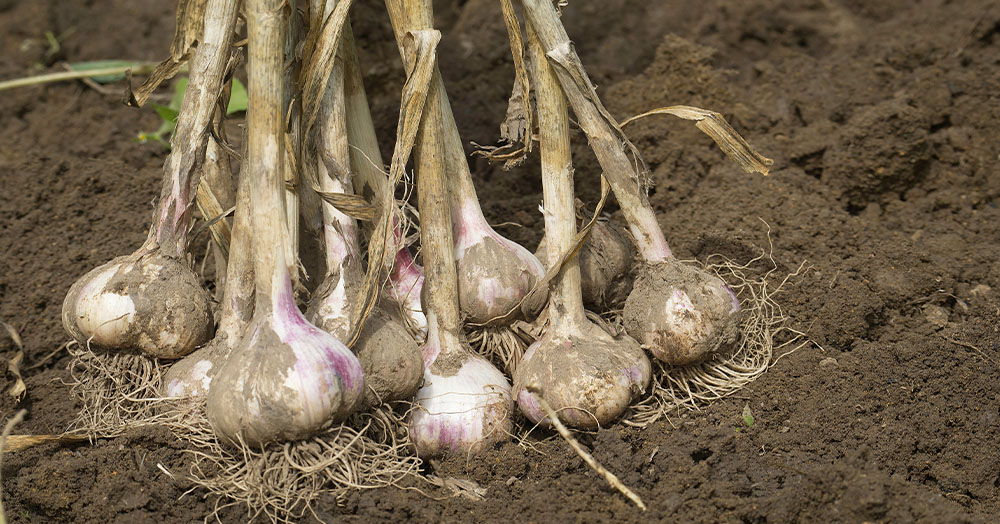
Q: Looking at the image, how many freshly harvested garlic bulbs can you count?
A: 10